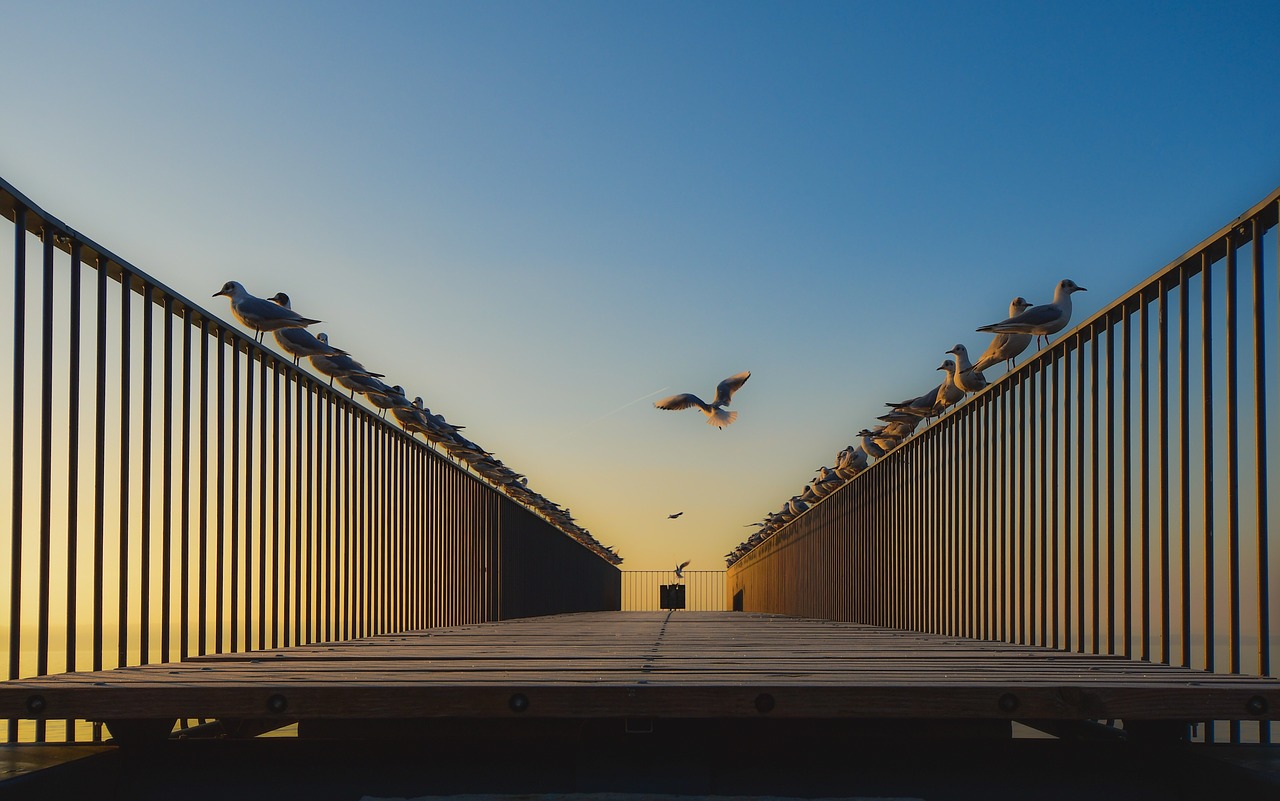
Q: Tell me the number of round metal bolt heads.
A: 6